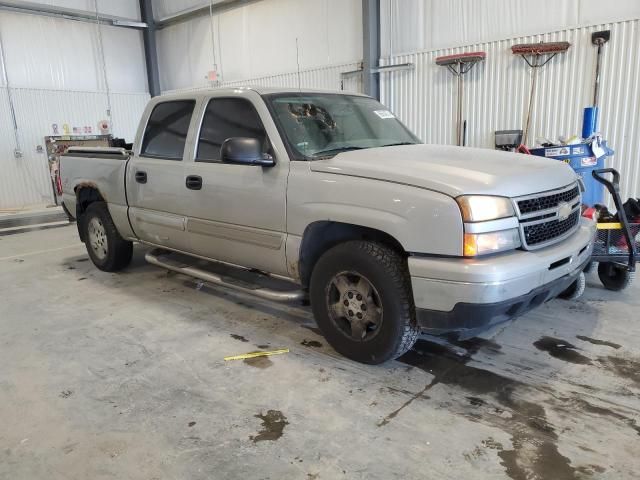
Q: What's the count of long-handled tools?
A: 3